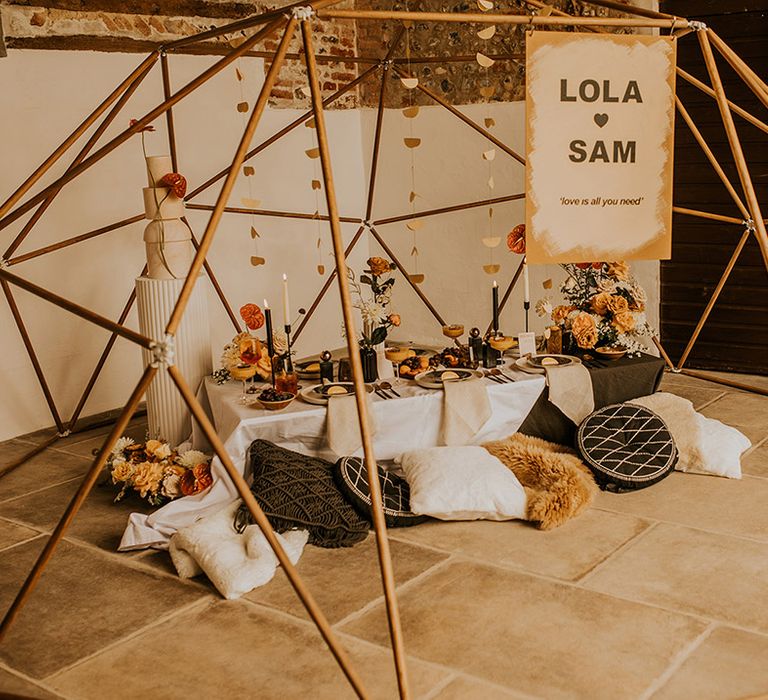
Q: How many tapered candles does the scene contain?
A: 4